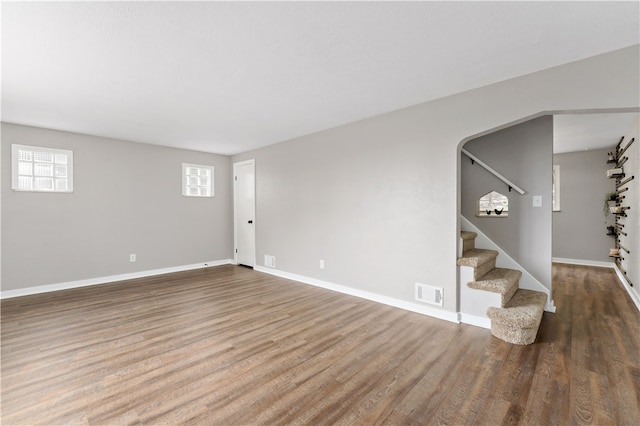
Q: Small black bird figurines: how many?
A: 2